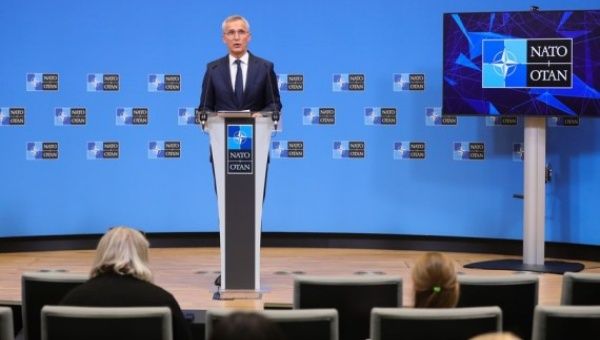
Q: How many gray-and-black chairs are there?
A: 9